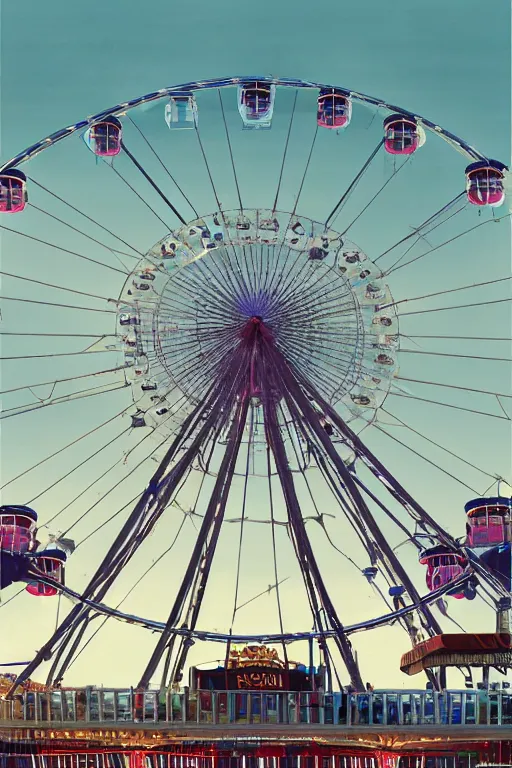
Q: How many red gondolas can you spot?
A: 9